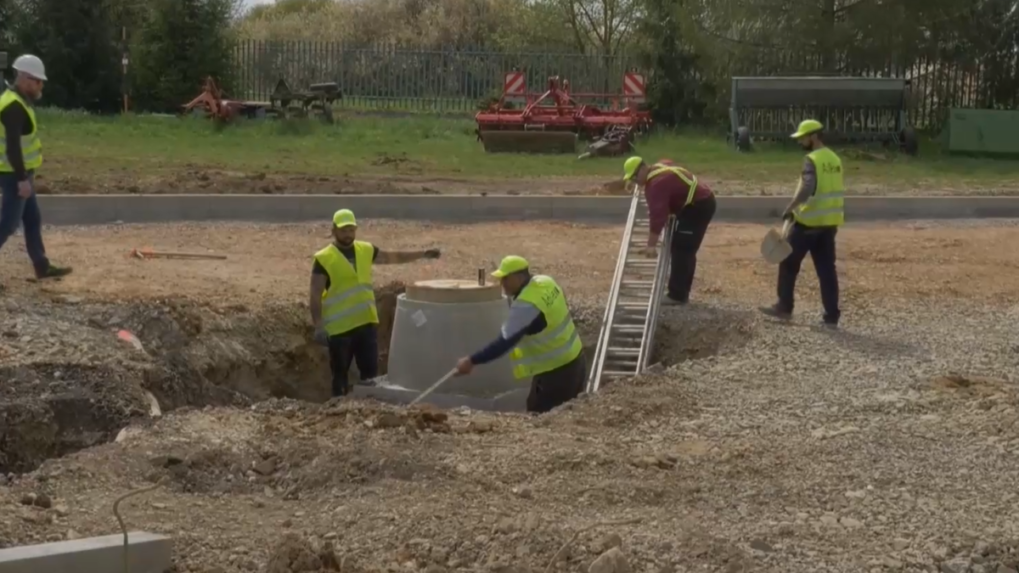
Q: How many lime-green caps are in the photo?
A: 4